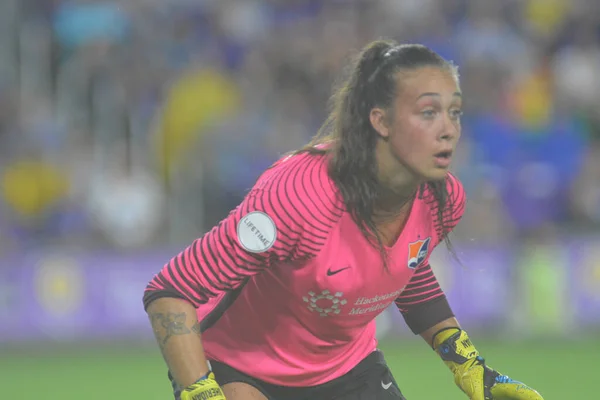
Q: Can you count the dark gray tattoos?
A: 1